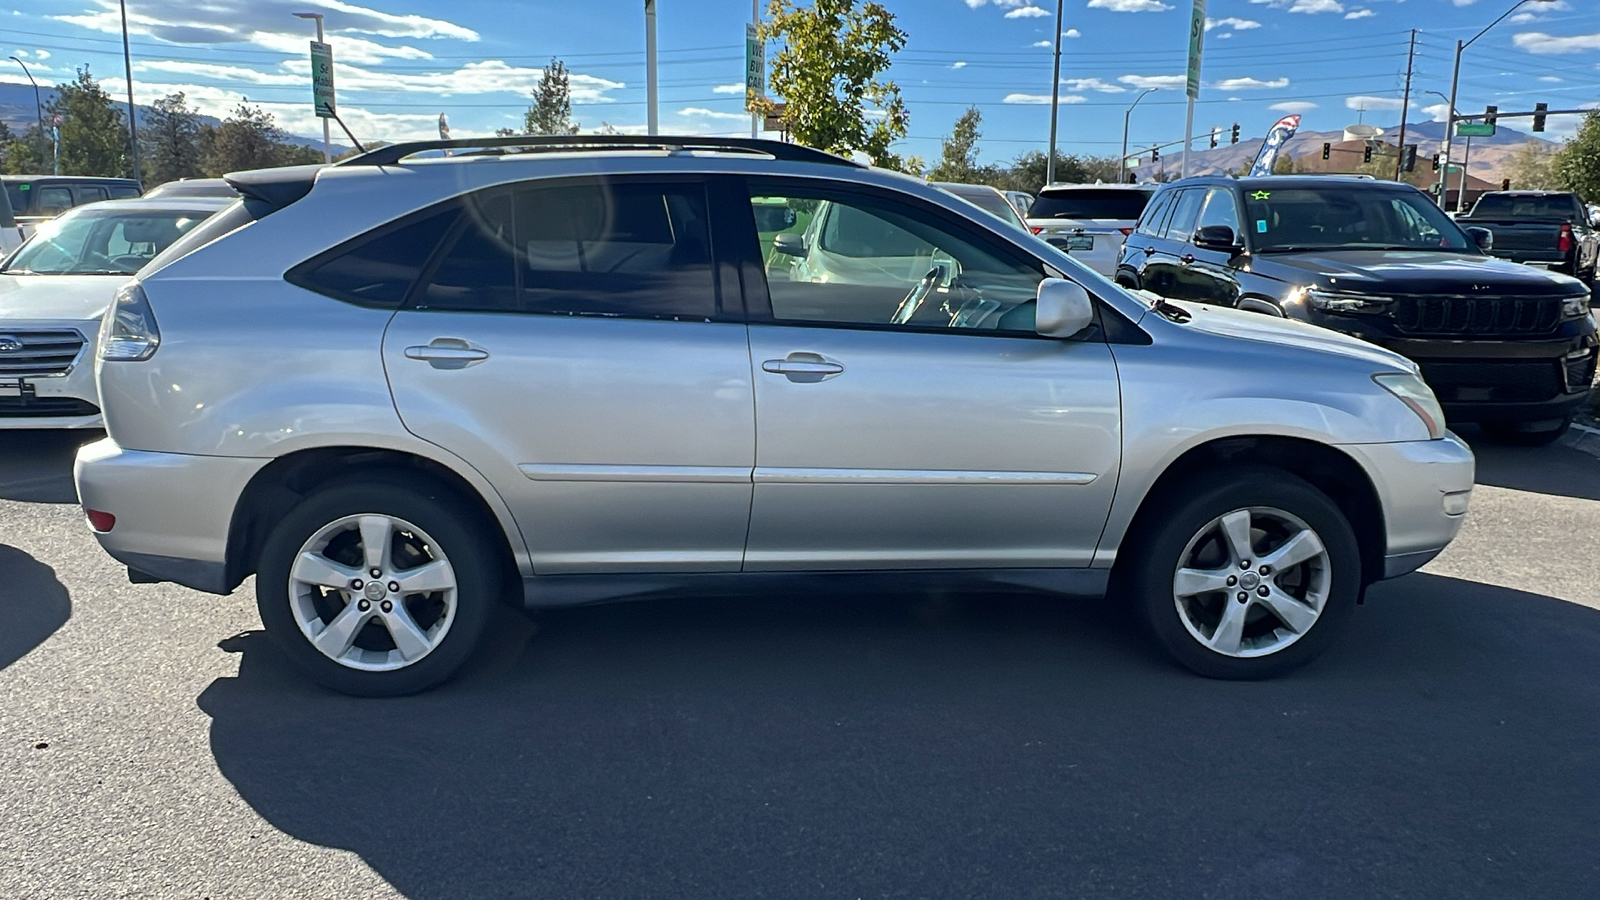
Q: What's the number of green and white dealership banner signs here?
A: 3